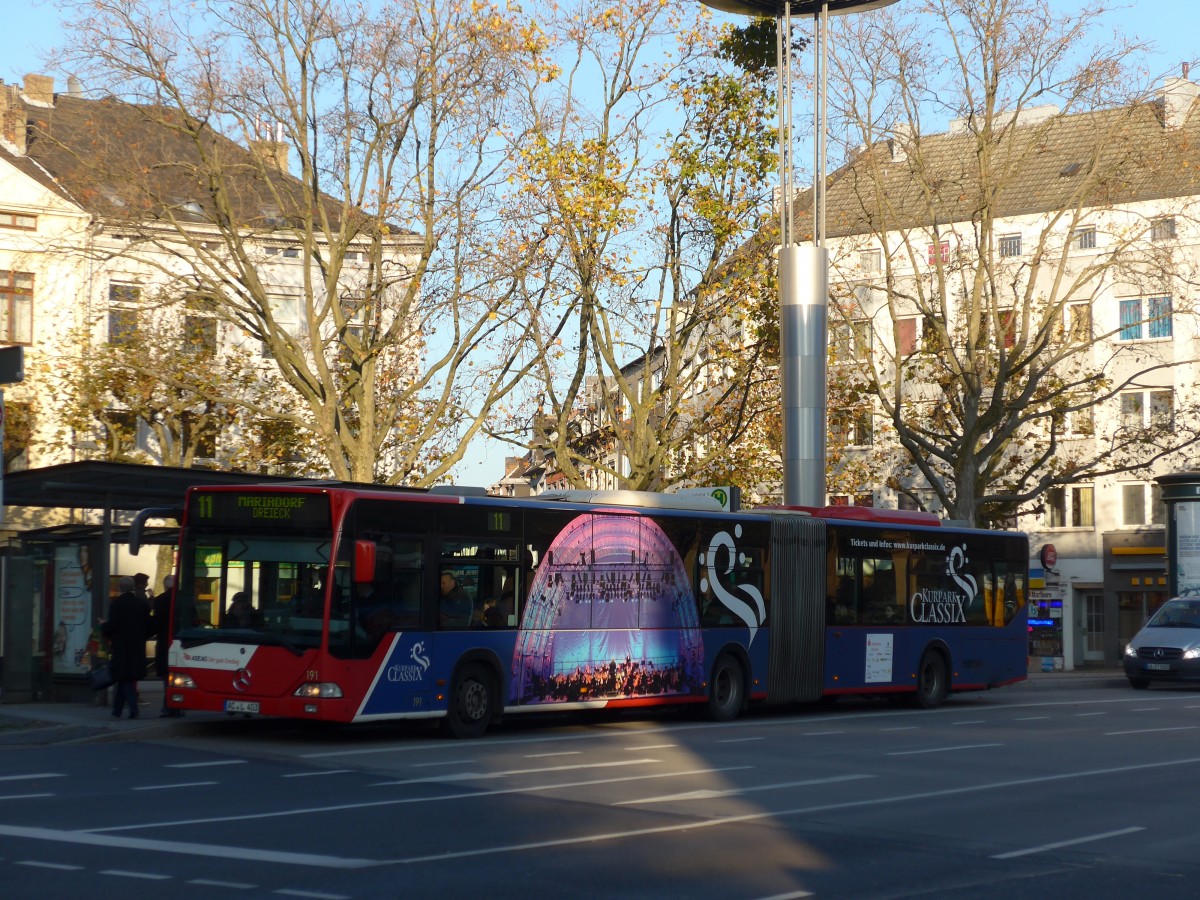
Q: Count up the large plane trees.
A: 3